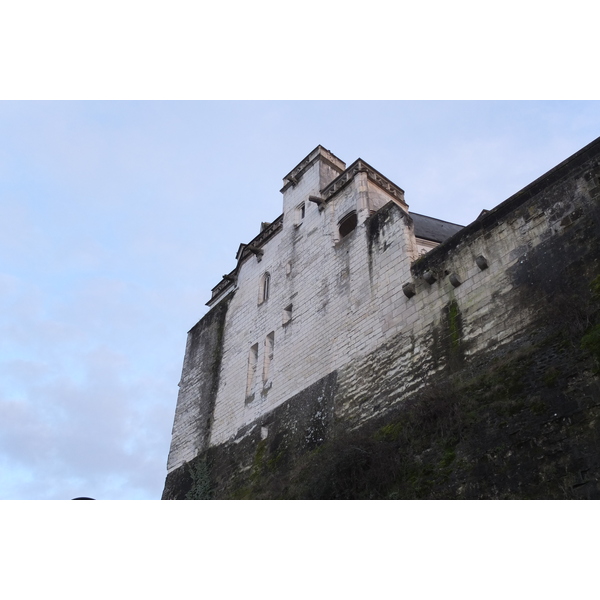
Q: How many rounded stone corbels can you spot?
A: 4